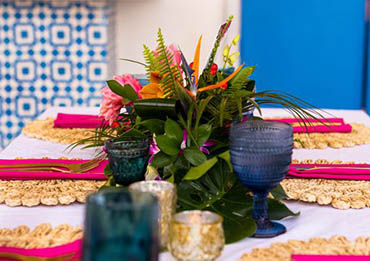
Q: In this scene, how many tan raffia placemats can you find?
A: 6